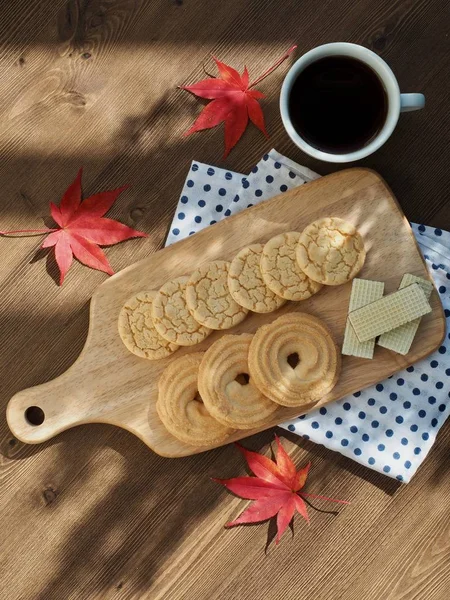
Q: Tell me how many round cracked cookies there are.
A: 6